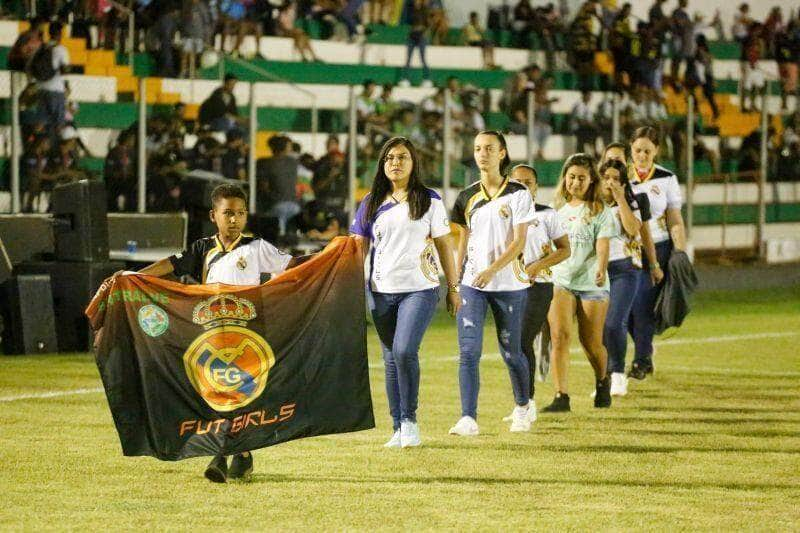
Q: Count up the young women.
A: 7